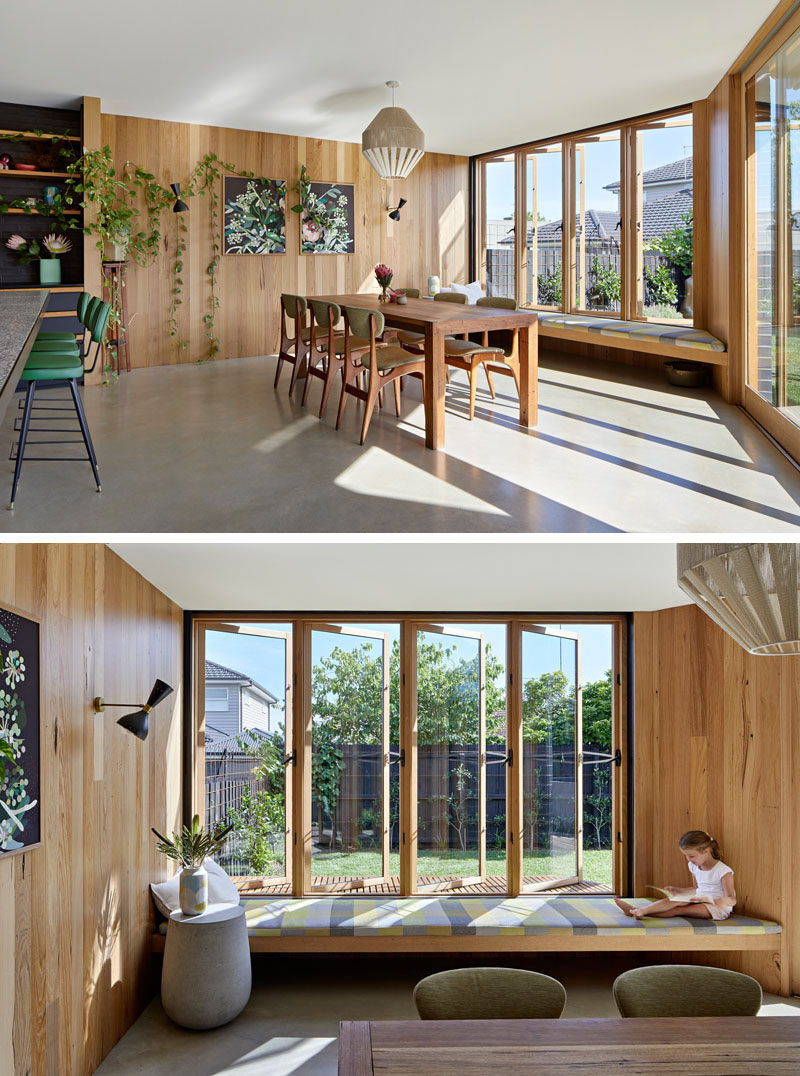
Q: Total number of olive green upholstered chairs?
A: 8